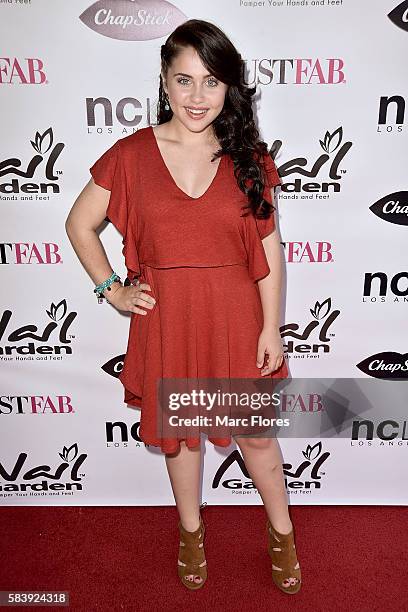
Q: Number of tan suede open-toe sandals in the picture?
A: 2